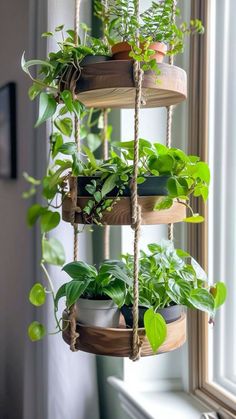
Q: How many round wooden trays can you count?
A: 3